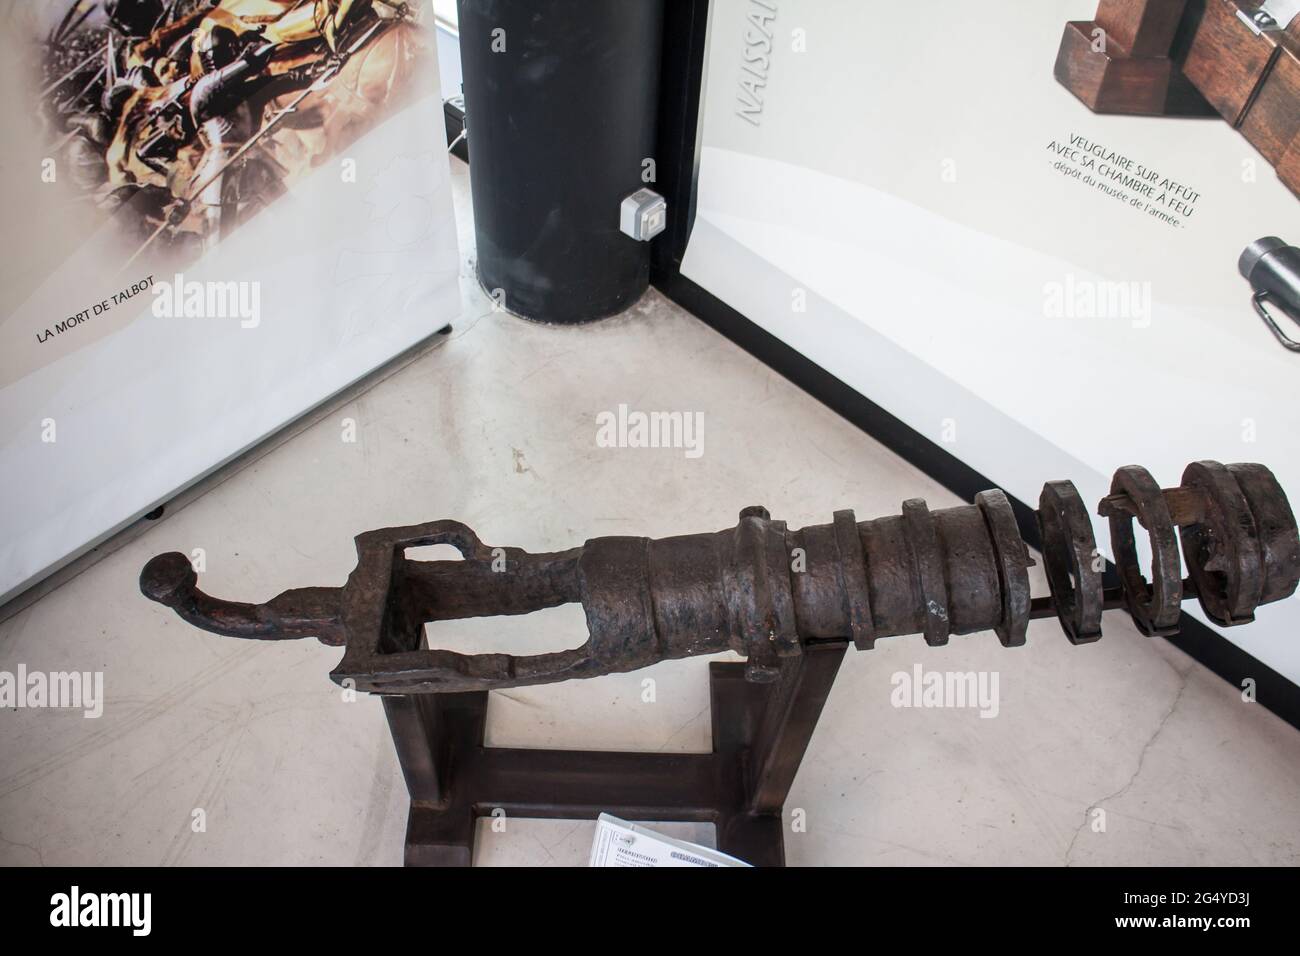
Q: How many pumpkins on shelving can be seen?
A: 0